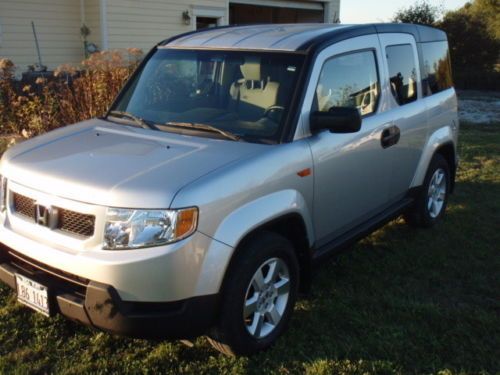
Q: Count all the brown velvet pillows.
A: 0